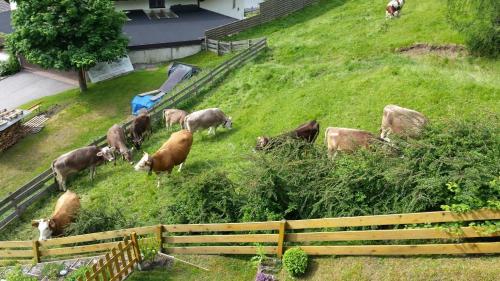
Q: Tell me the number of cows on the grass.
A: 11